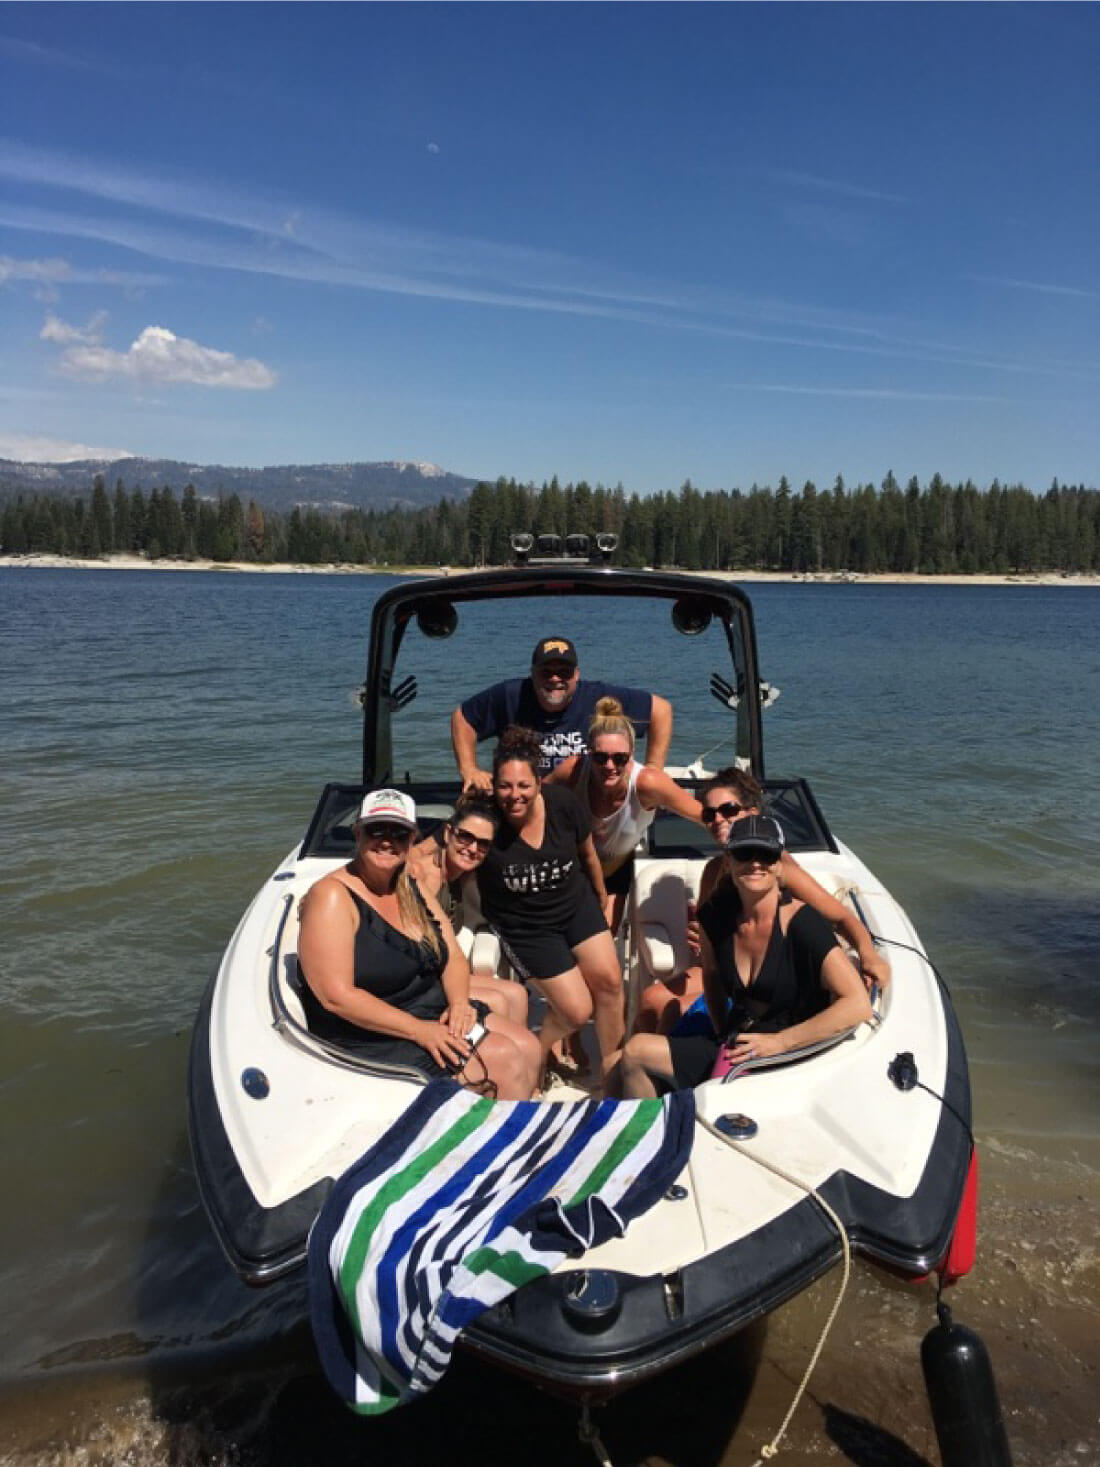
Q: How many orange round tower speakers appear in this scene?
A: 0